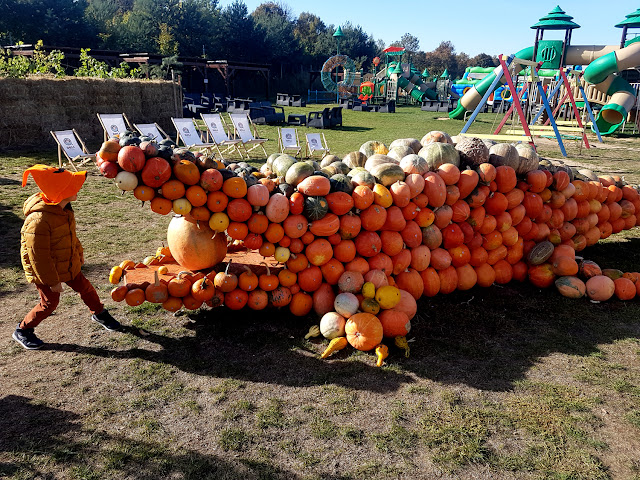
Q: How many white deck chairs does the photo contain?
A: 8